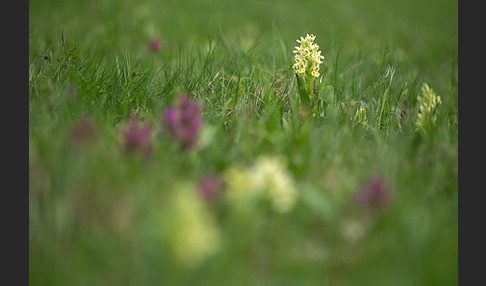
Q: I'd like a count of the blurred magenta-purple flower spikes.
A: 6